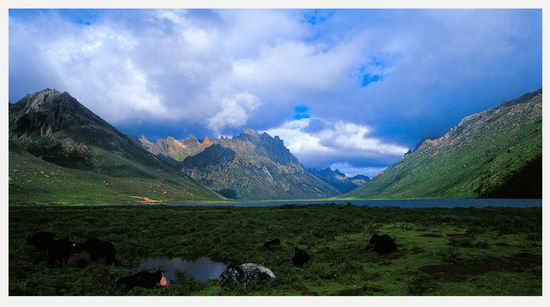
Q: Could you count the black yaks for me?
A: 7